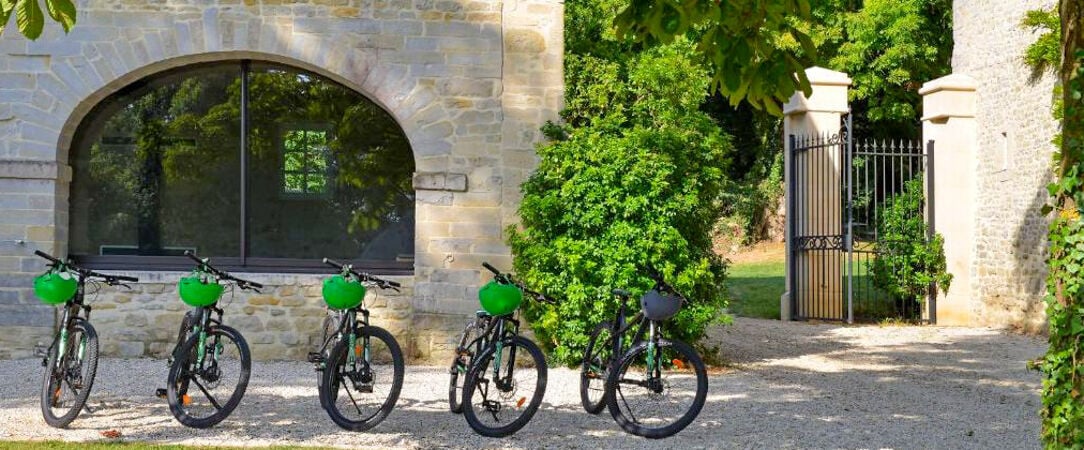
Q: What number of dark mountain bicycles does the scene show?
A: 5